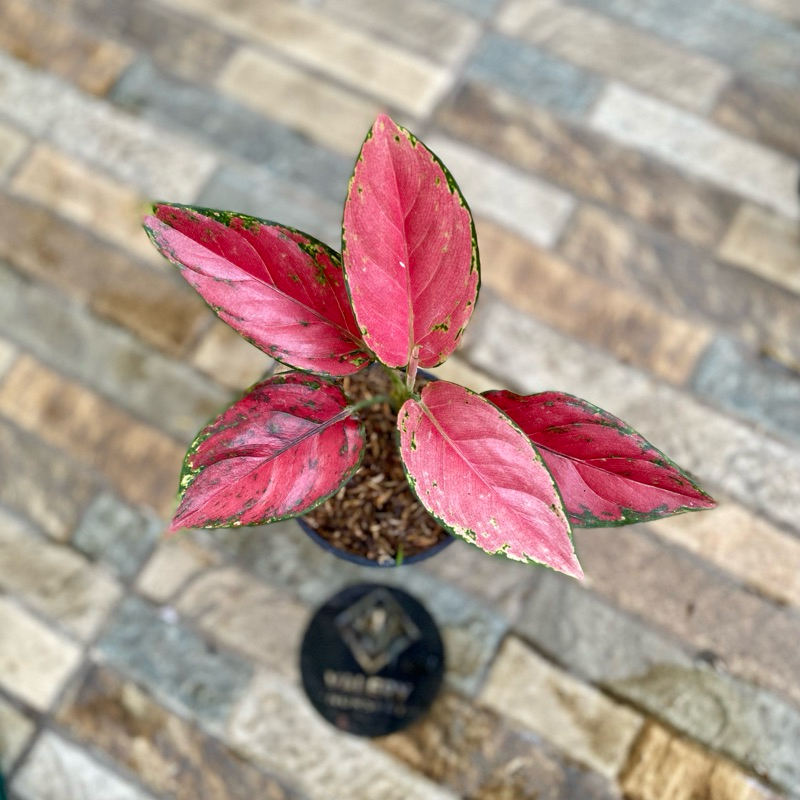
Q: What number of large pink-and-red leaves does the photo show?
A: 5